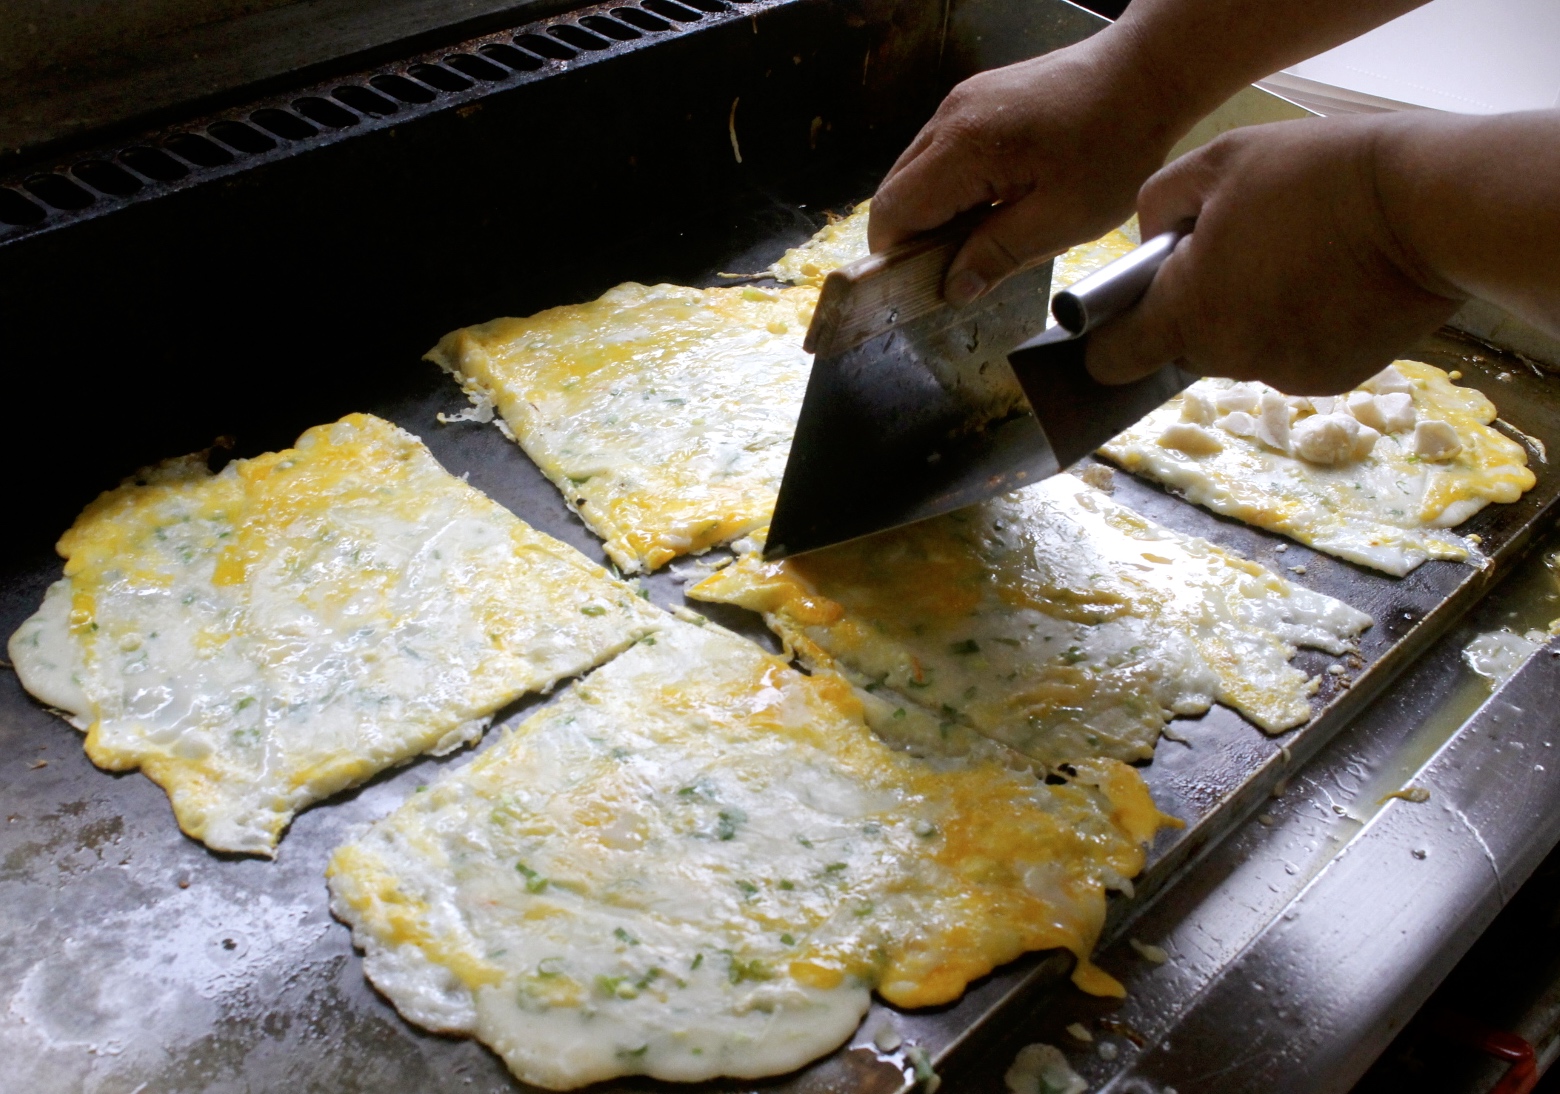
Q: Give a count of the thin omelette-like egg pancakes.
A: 6